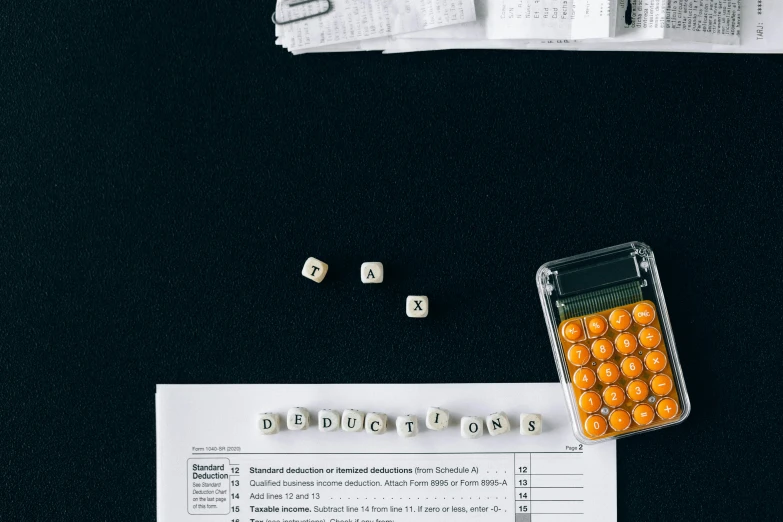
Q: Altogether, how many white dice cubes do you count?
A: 13